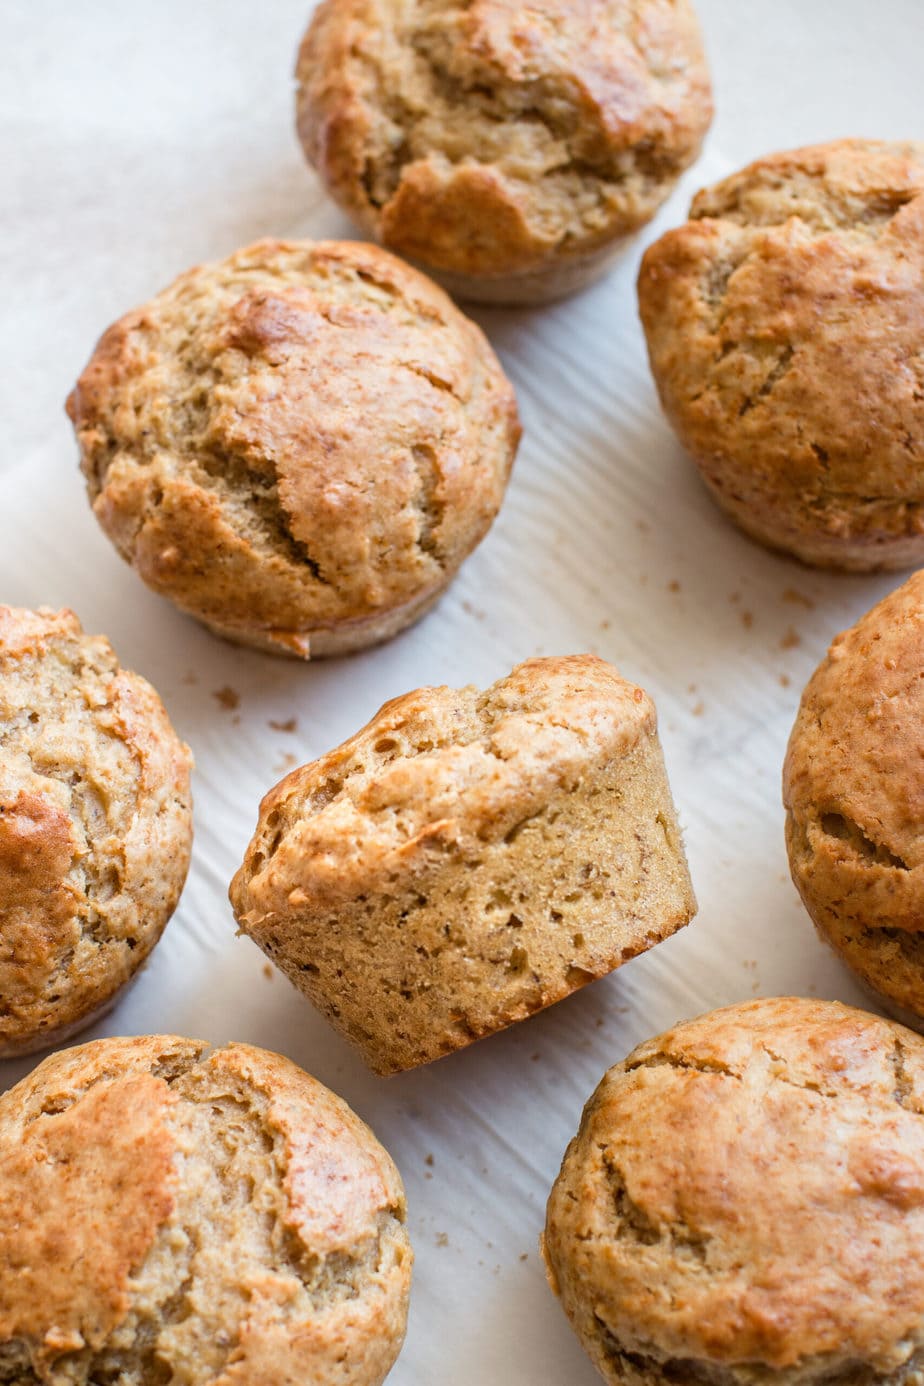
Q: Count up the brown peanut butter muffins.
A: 8